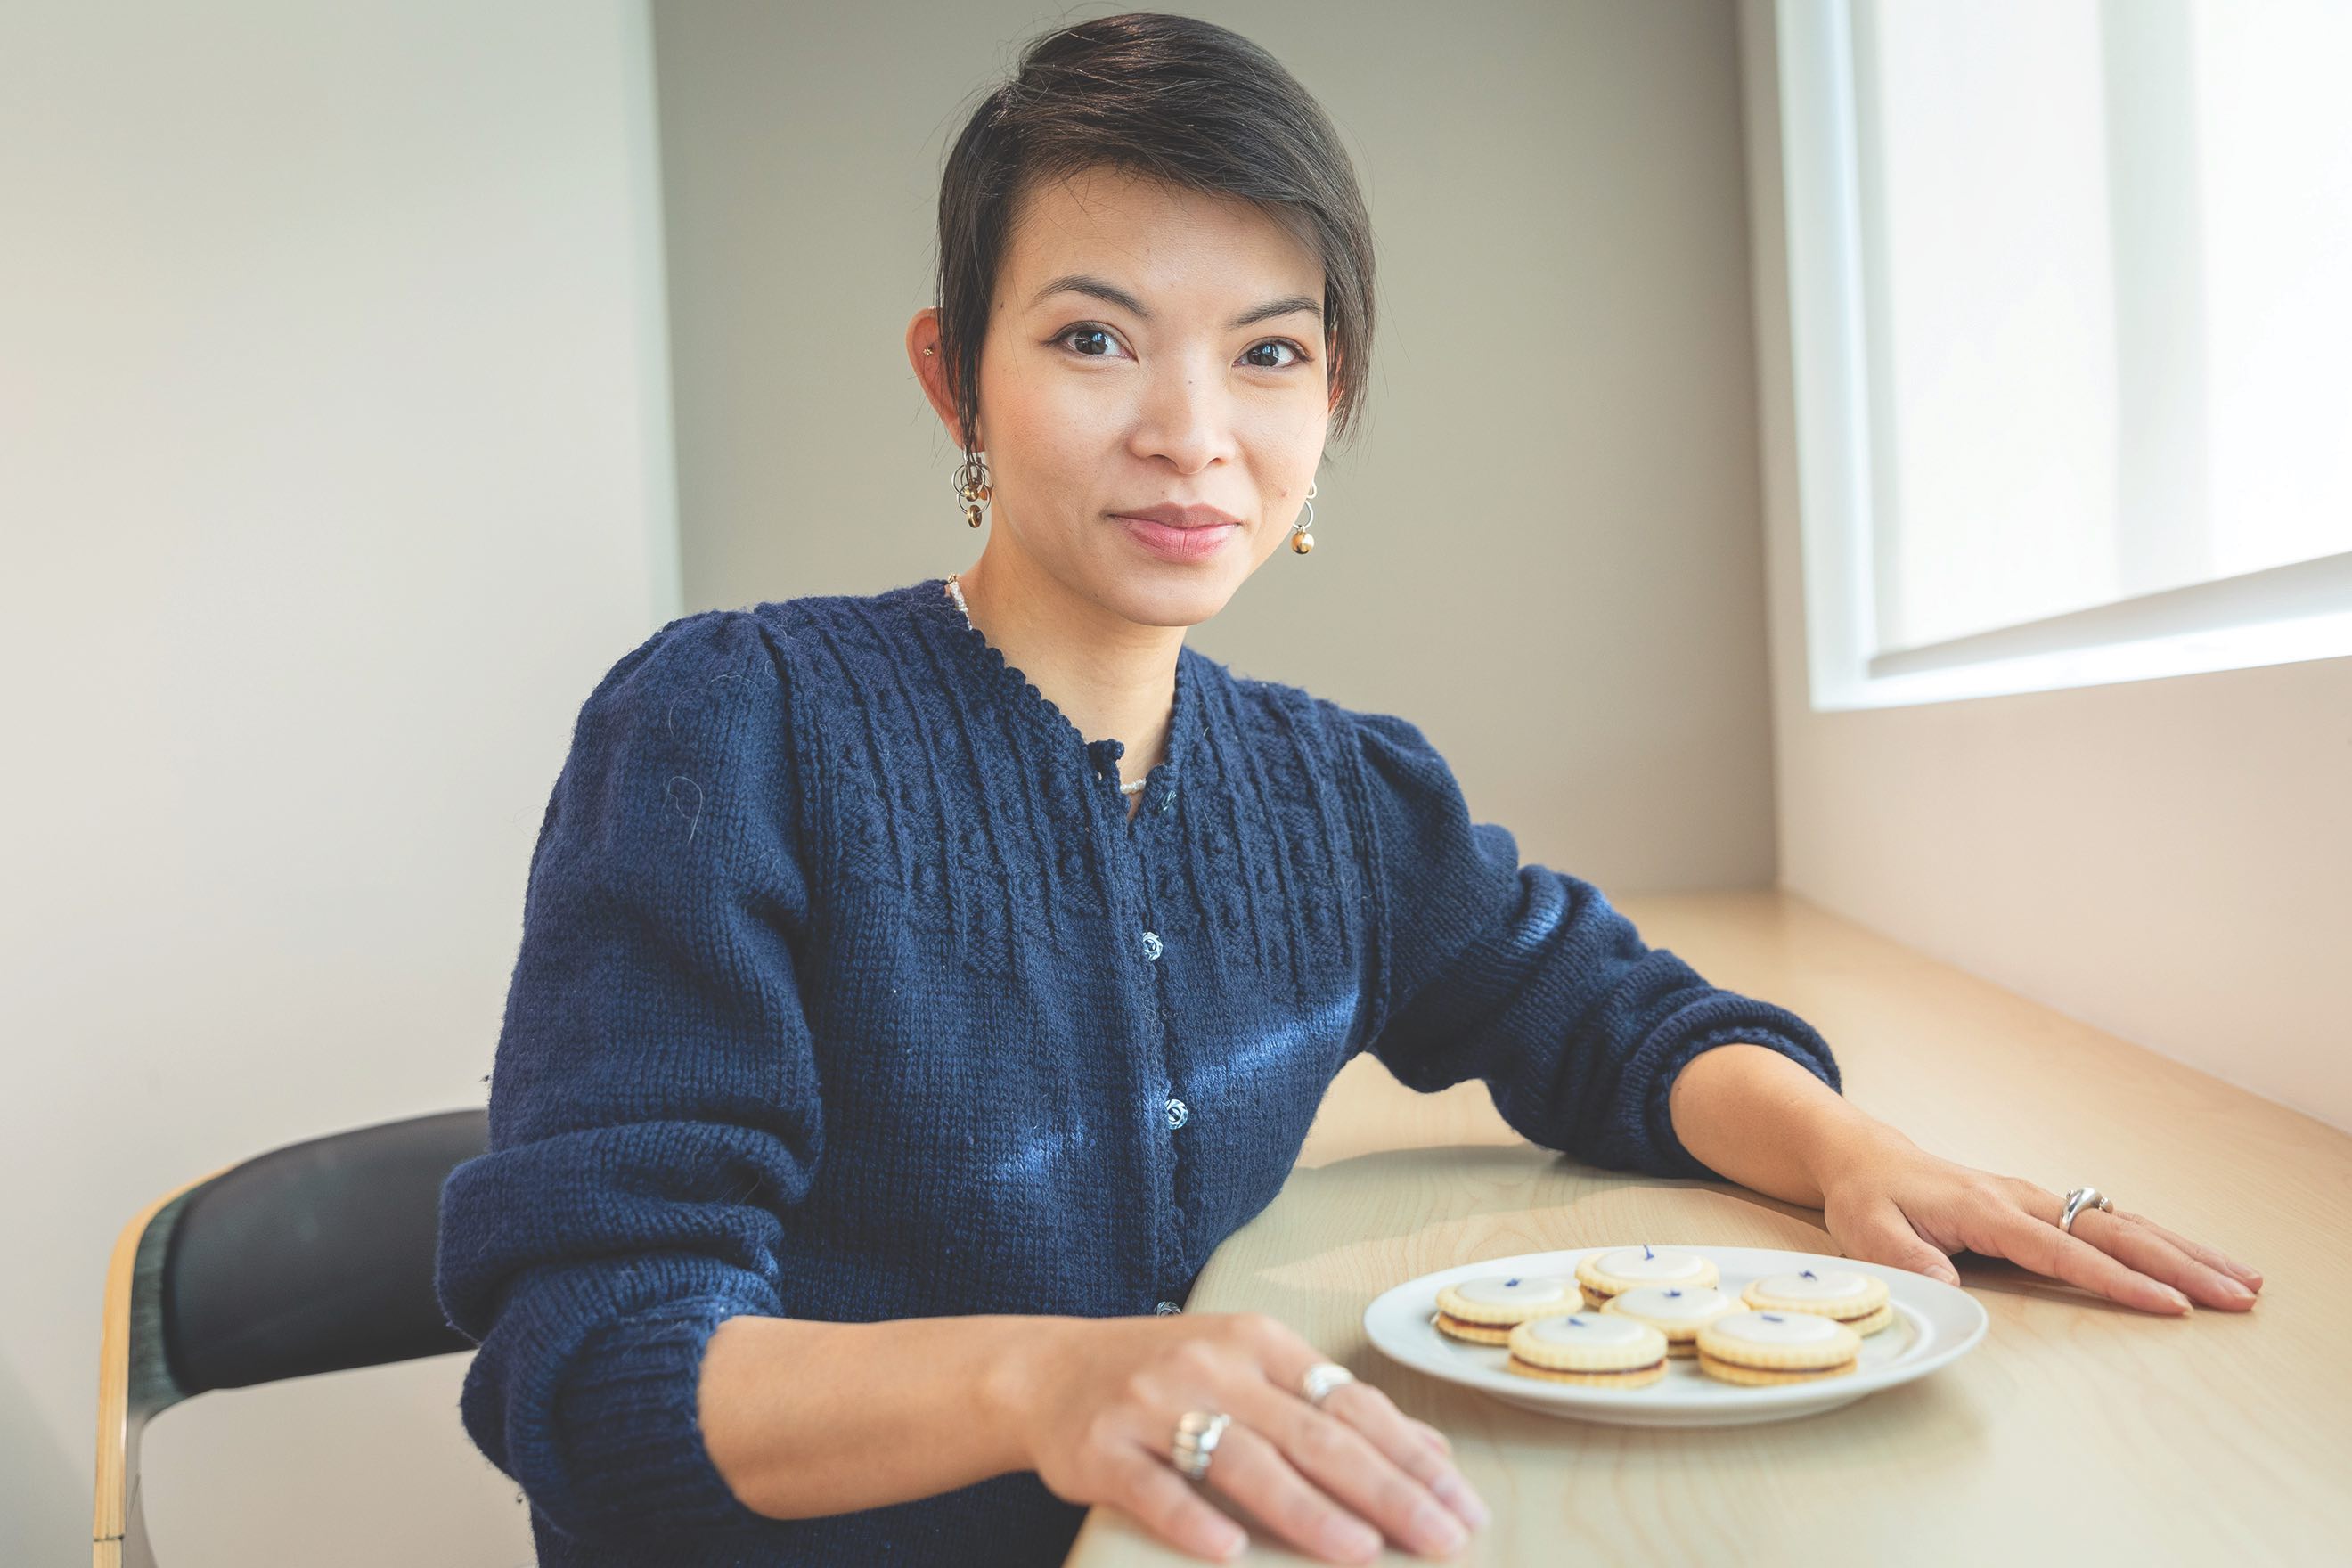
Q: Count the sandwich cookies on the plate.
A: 6